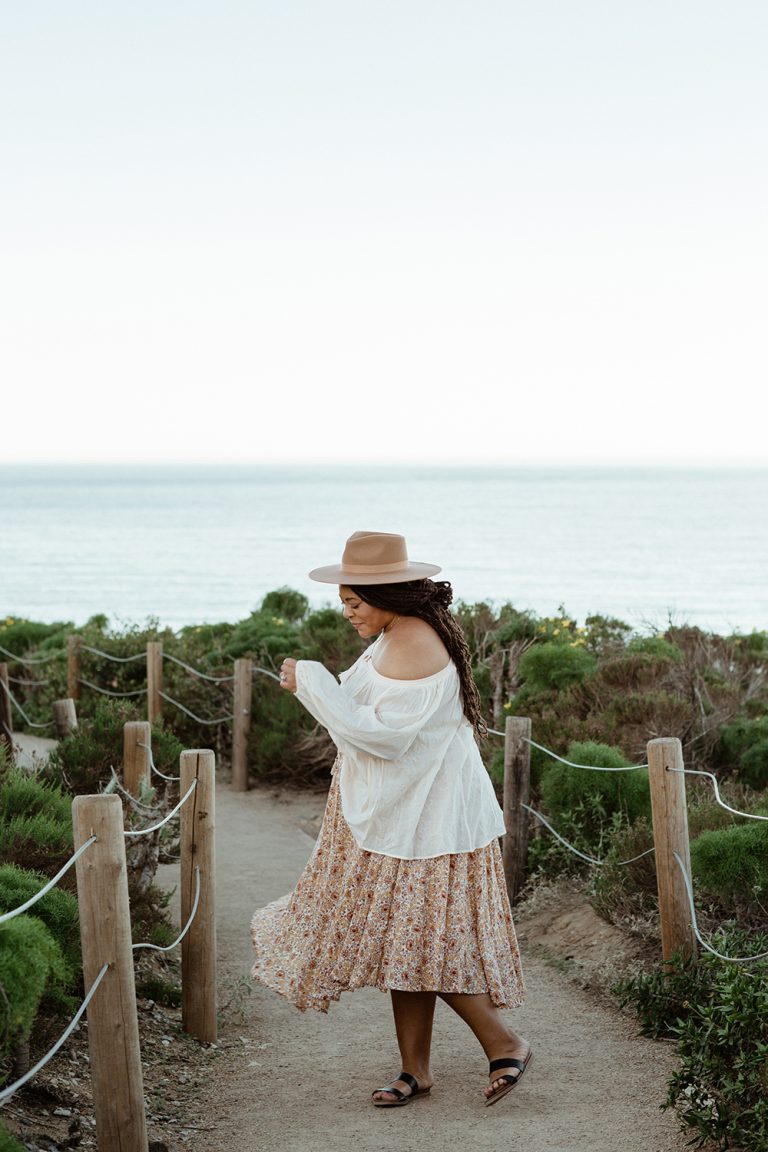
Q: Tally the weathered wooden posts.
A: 10